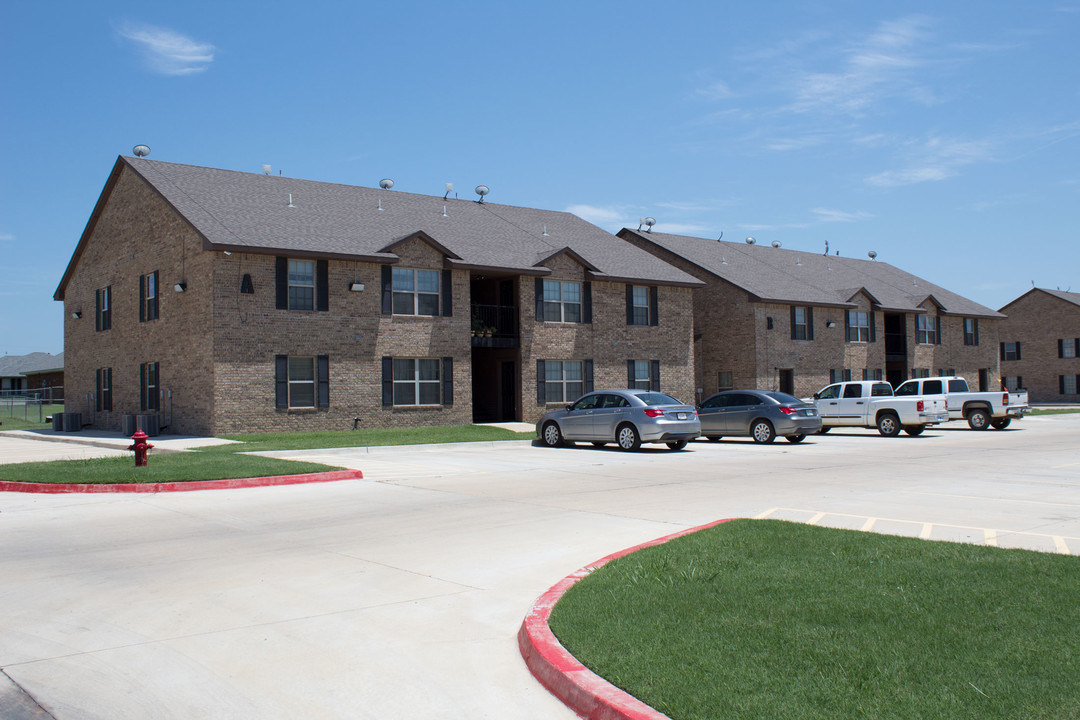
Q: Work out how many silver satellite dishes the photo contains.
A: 7